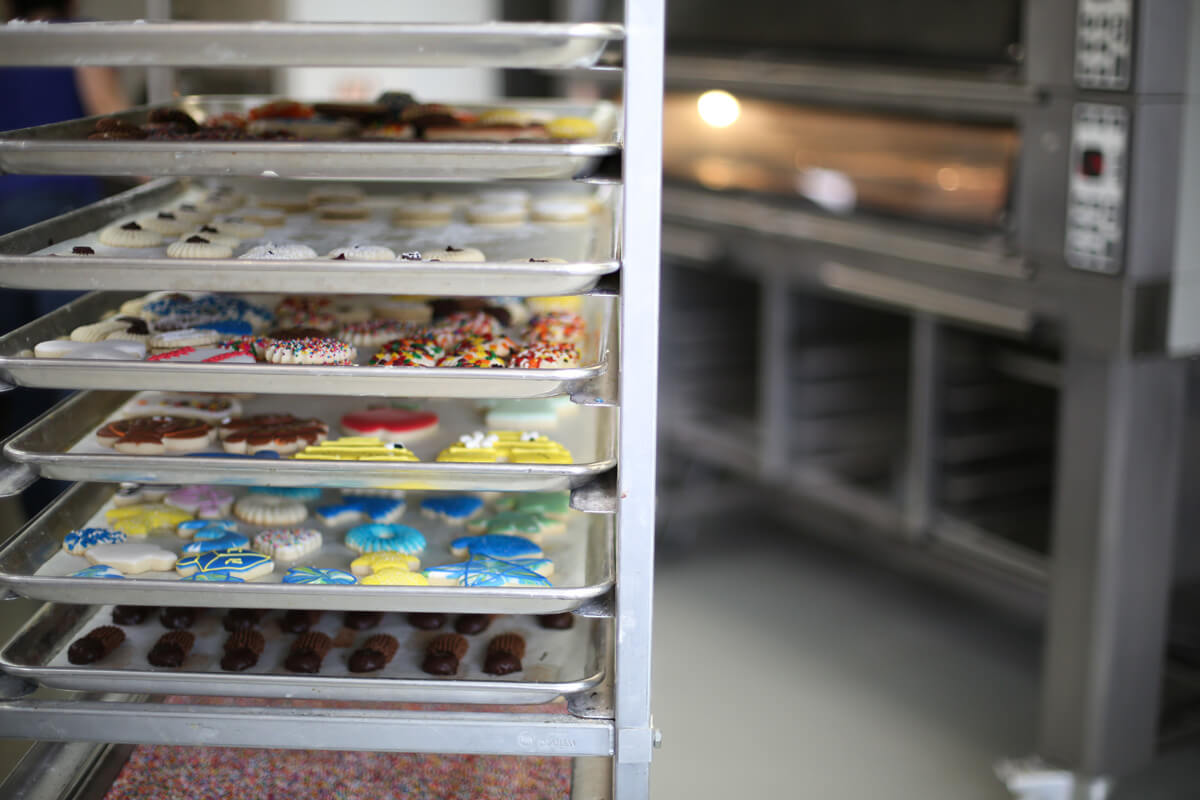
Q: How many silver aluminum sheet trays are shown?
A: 8